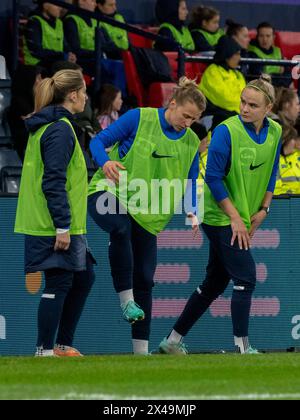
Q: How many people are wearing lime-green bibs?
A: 9